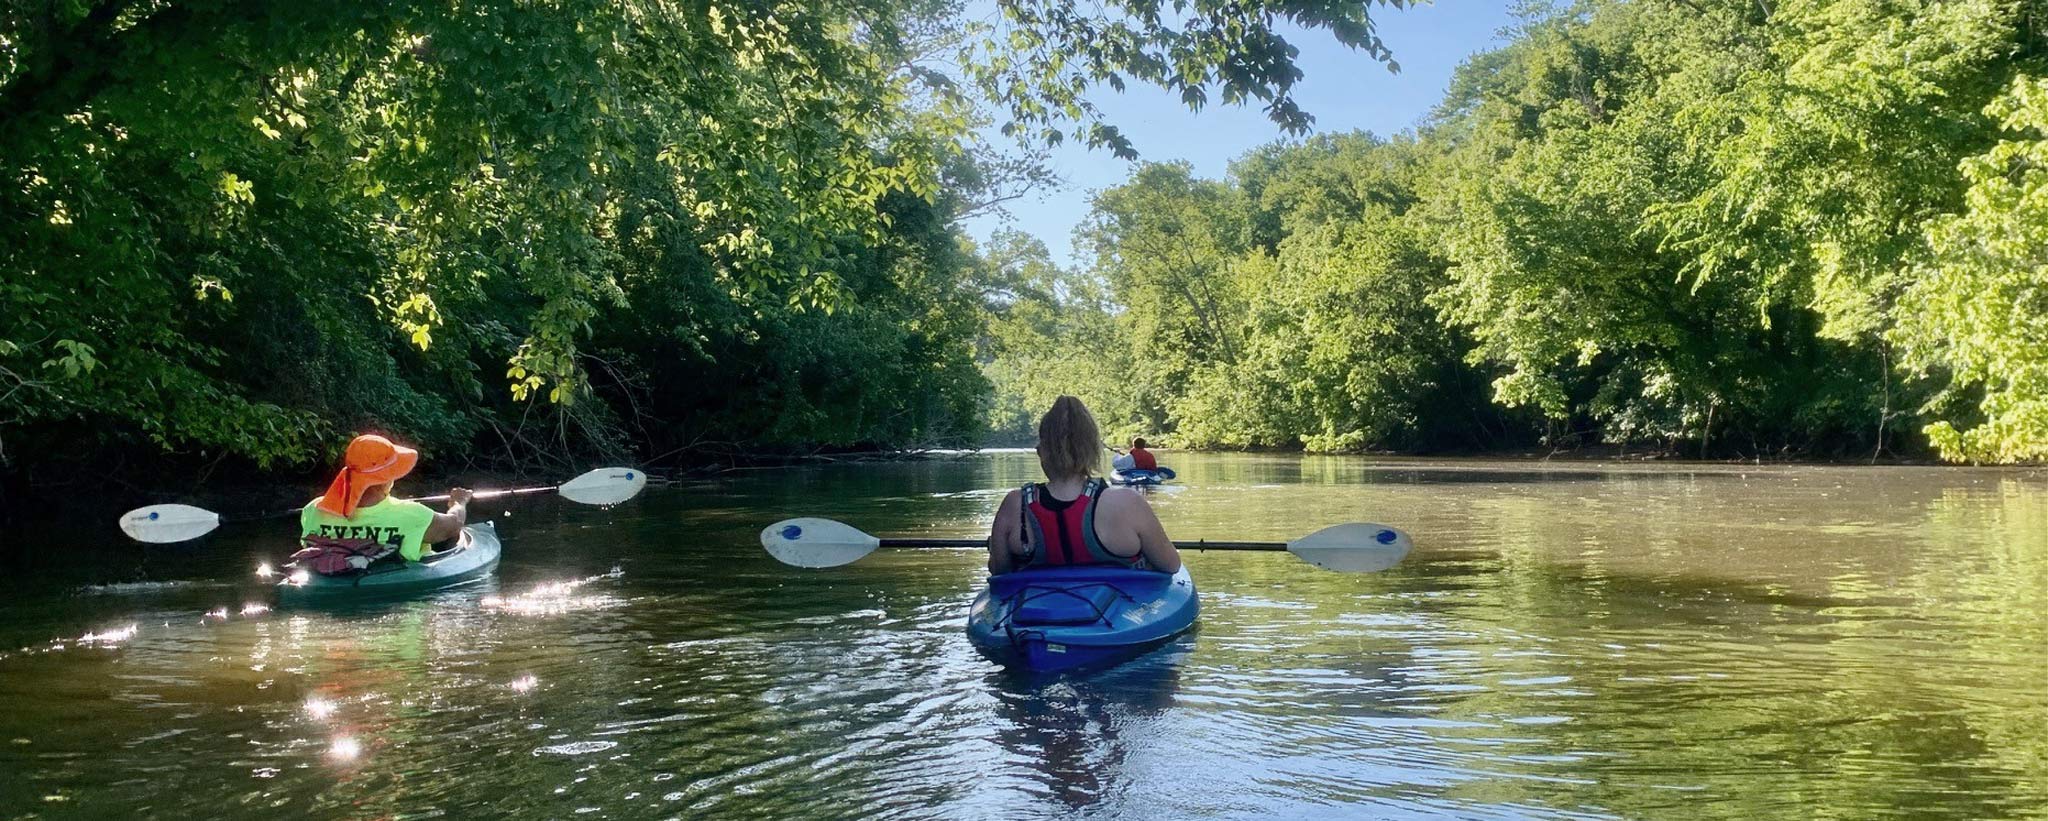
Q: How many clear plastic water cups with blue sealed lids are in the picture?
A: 0